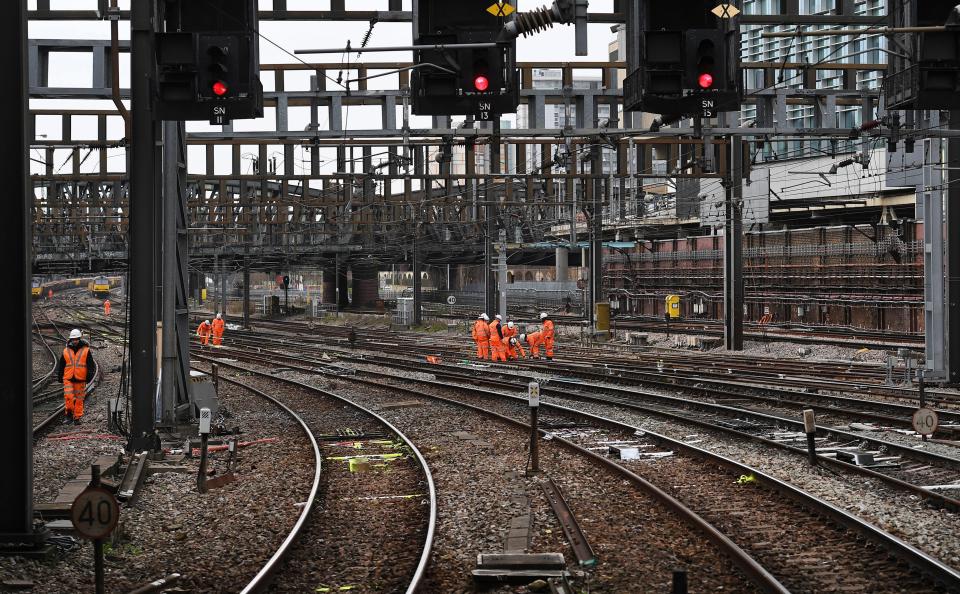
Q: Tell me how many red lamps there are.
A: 3